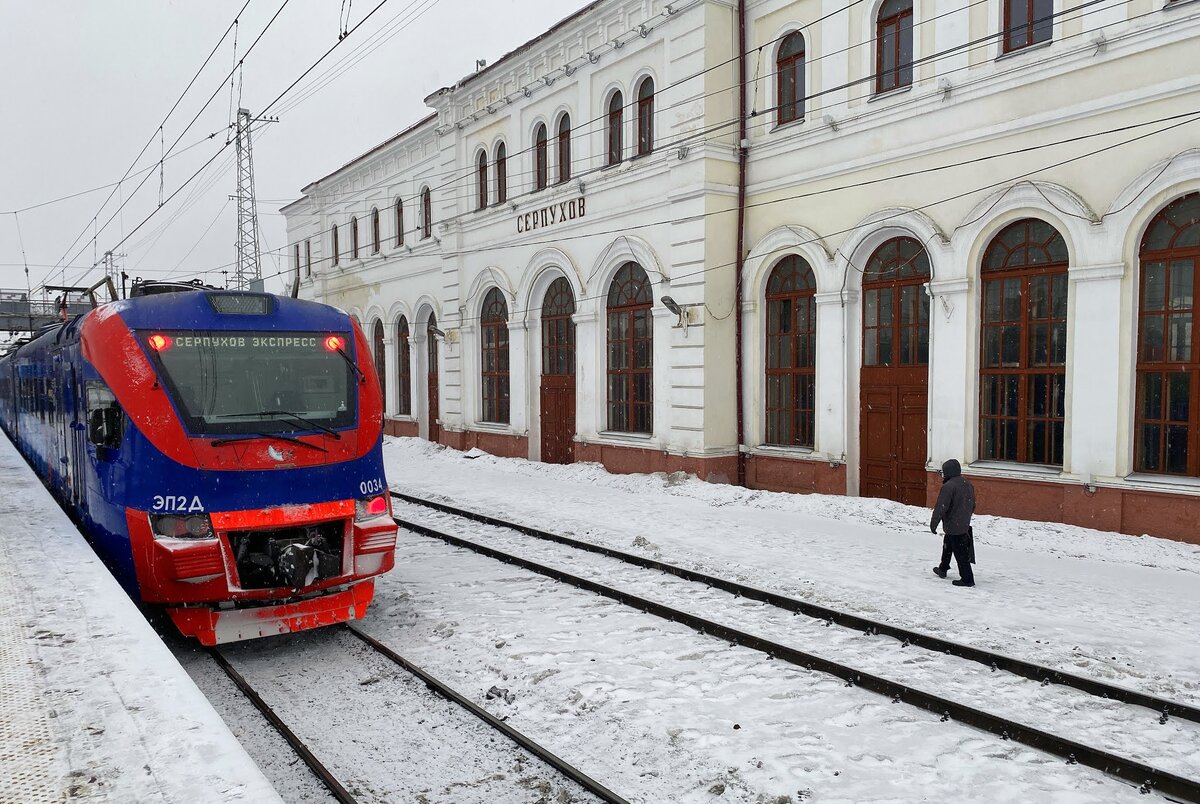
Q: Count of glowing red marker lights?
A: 3